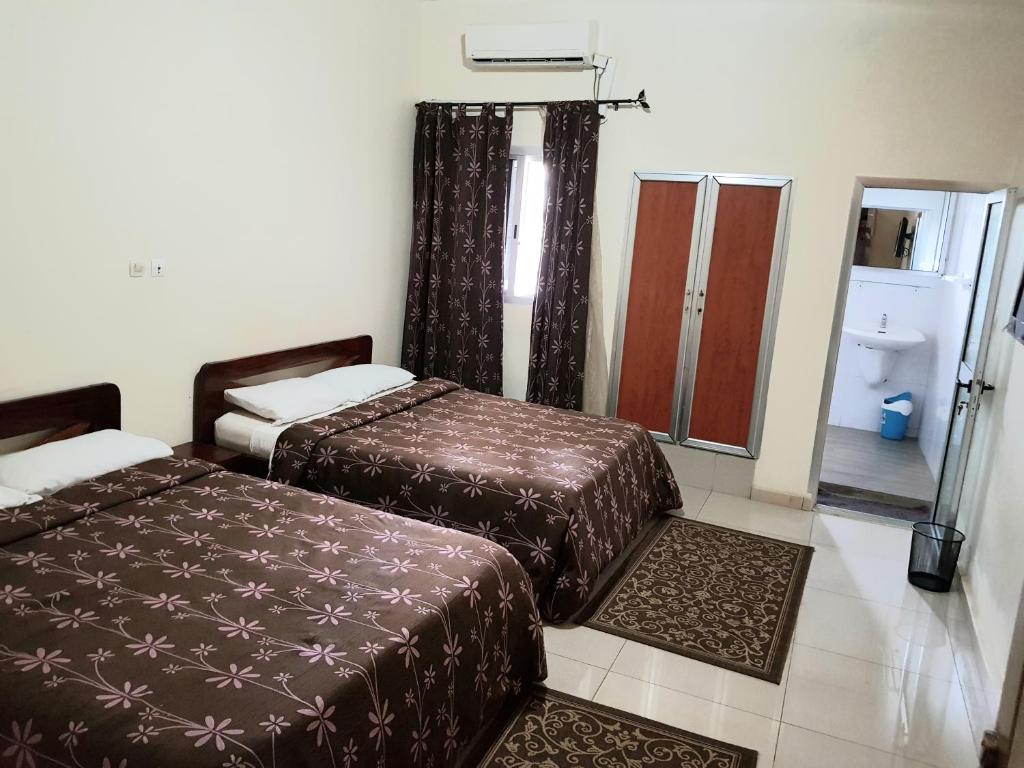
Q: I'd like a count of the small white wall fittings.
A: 2